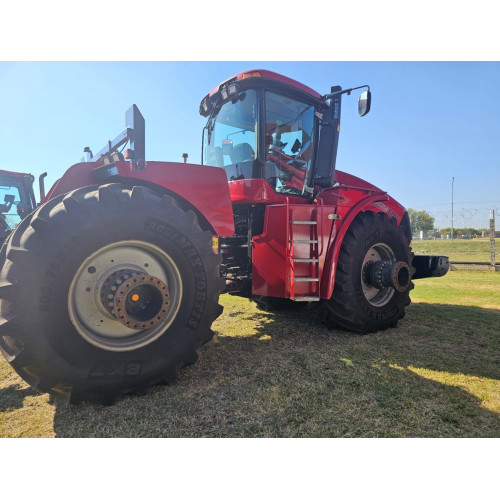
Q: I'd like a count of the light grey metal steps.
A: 5